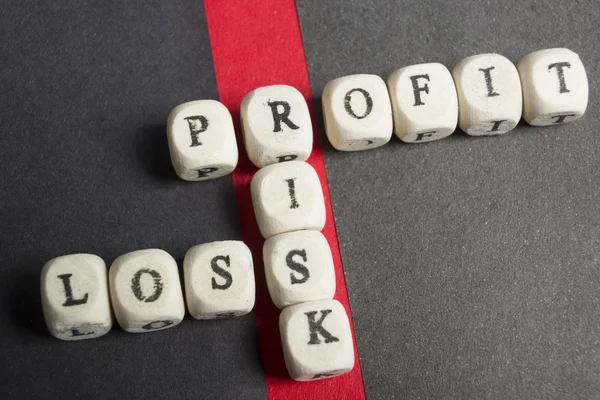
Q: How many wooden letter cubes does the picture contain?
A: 12